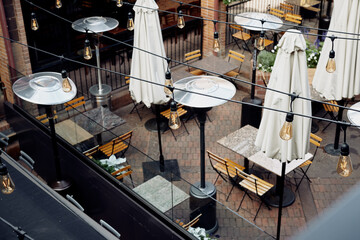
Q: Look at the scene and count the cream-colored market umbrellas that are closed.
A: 3